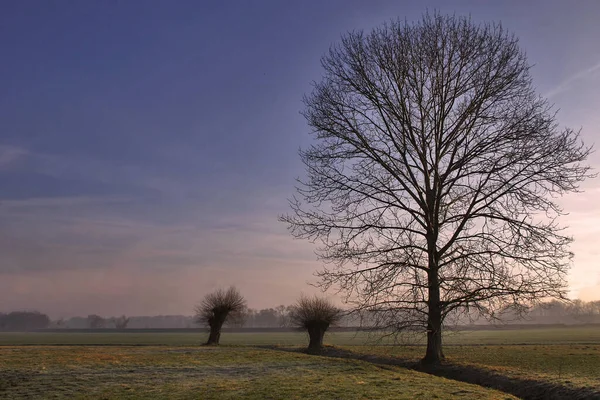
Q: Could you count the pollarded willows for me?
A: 2